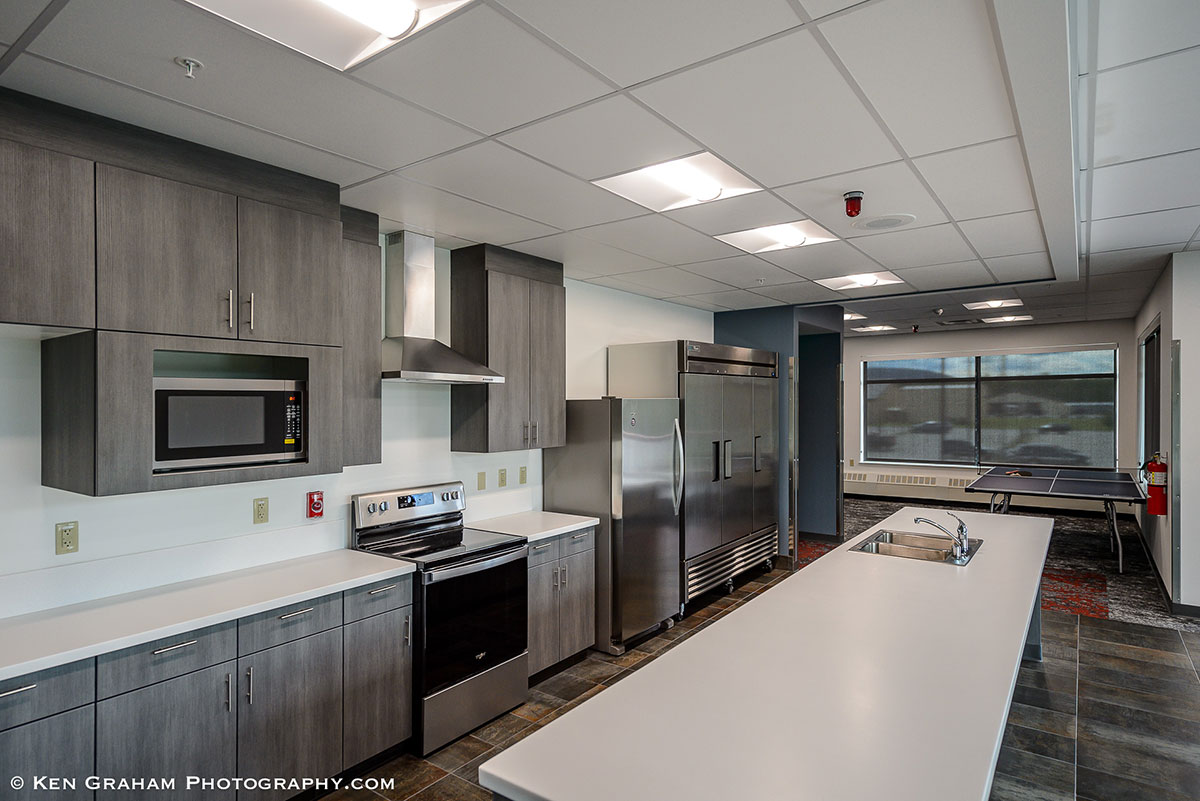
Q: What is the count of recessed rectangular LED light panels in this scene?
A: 8